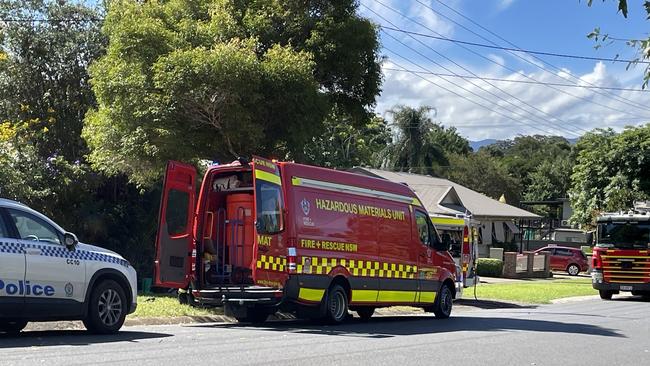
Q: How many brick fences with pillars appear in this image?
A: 1